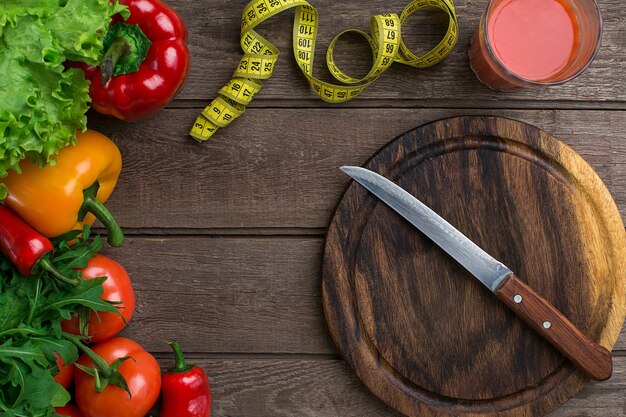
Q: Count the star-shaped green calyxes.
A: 1